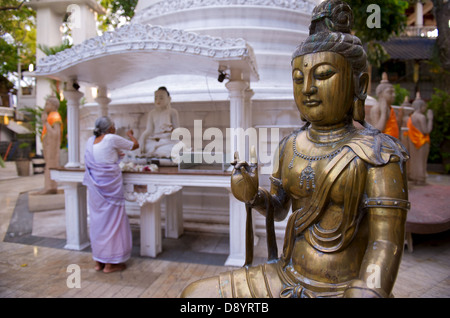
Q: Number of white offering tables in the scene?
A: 1